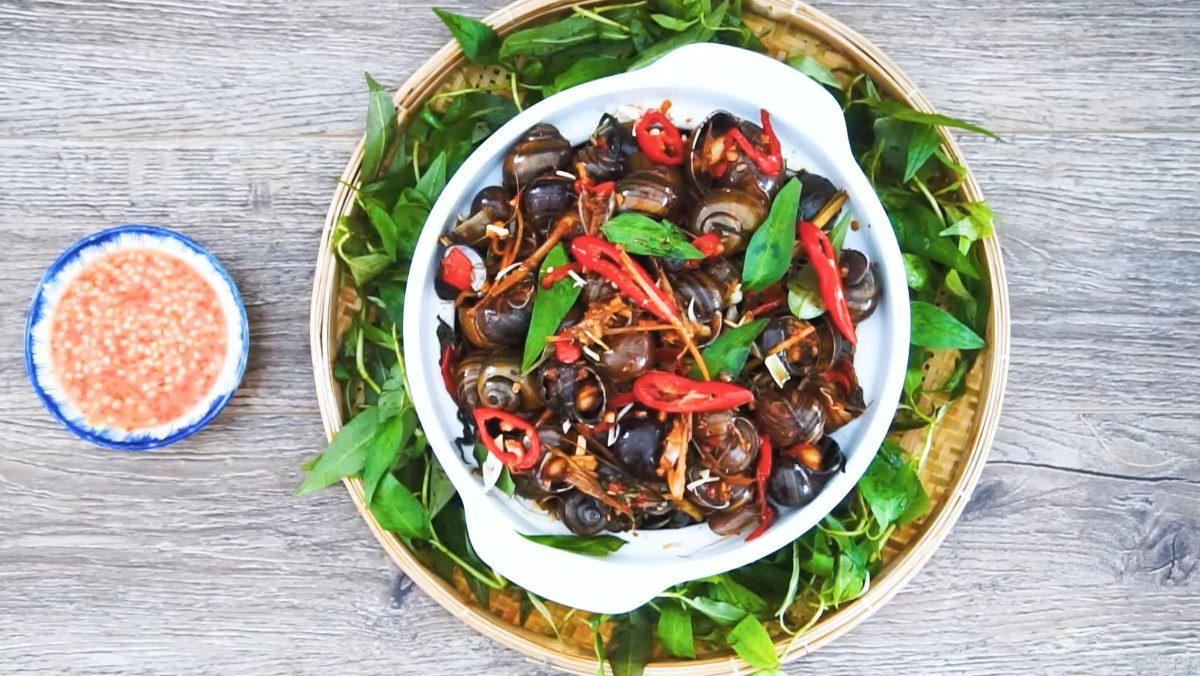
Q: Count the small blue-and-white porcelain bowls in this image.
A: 1